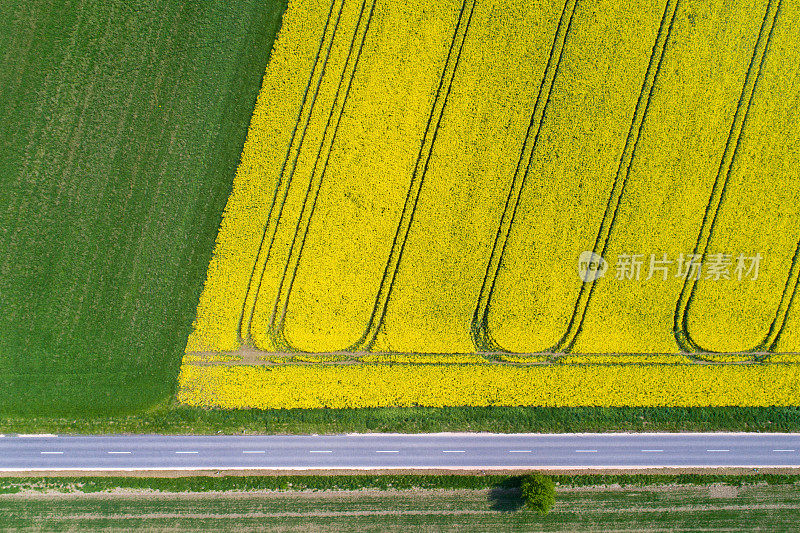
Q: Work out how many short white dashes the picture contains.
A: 12